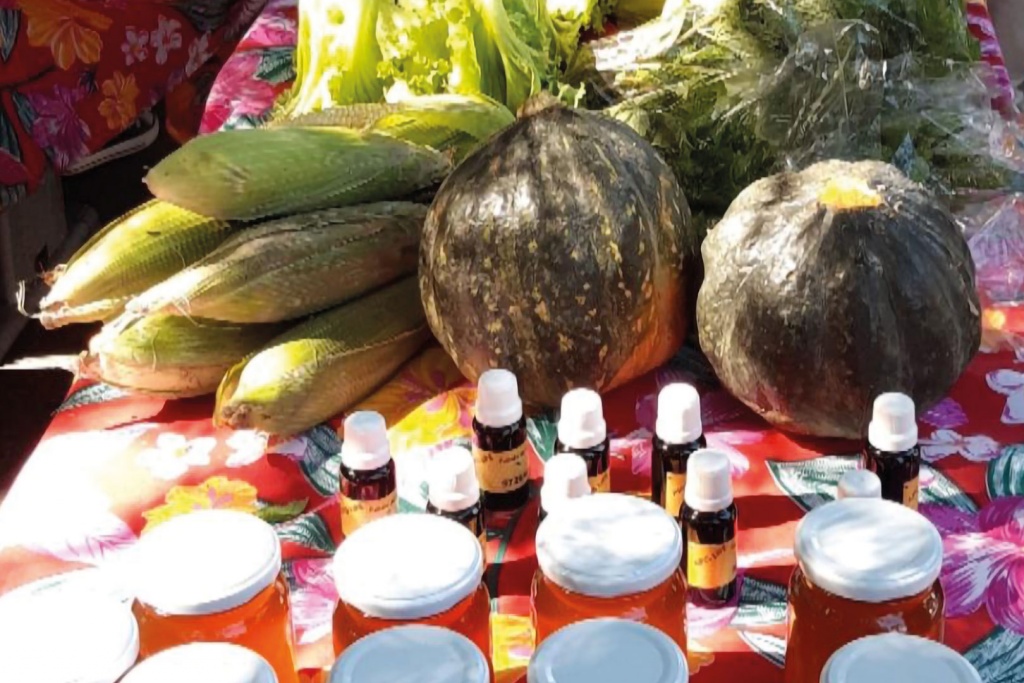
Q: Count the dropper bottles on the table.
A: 9